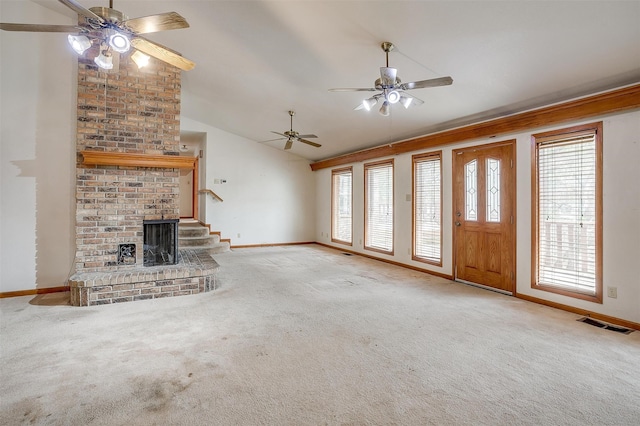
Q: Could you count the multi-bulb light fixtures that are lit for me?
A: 2